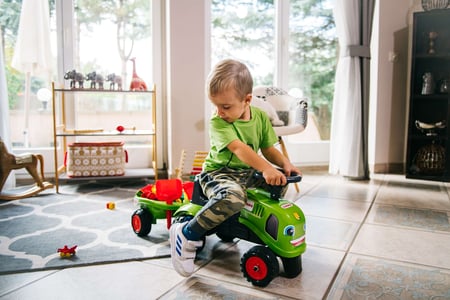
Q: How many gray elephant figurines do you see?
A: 3